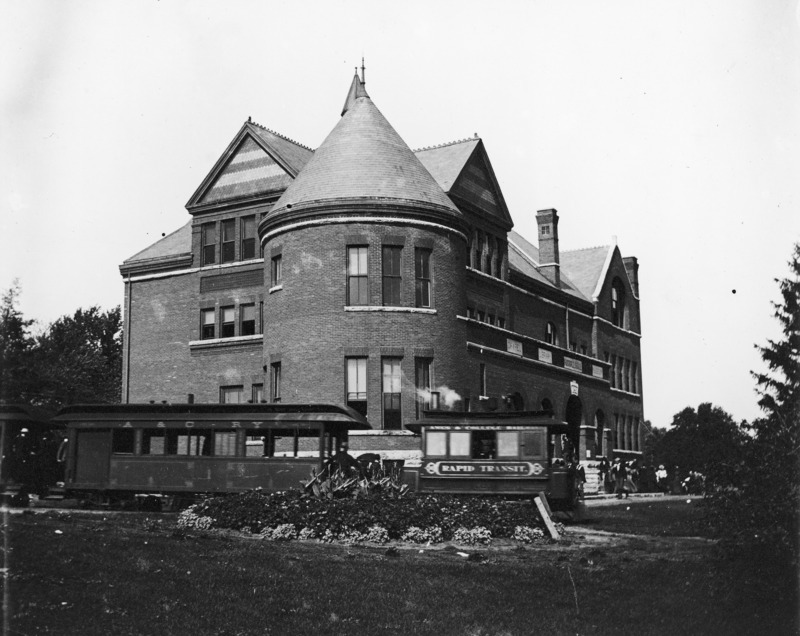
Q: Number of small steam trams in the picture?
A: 1